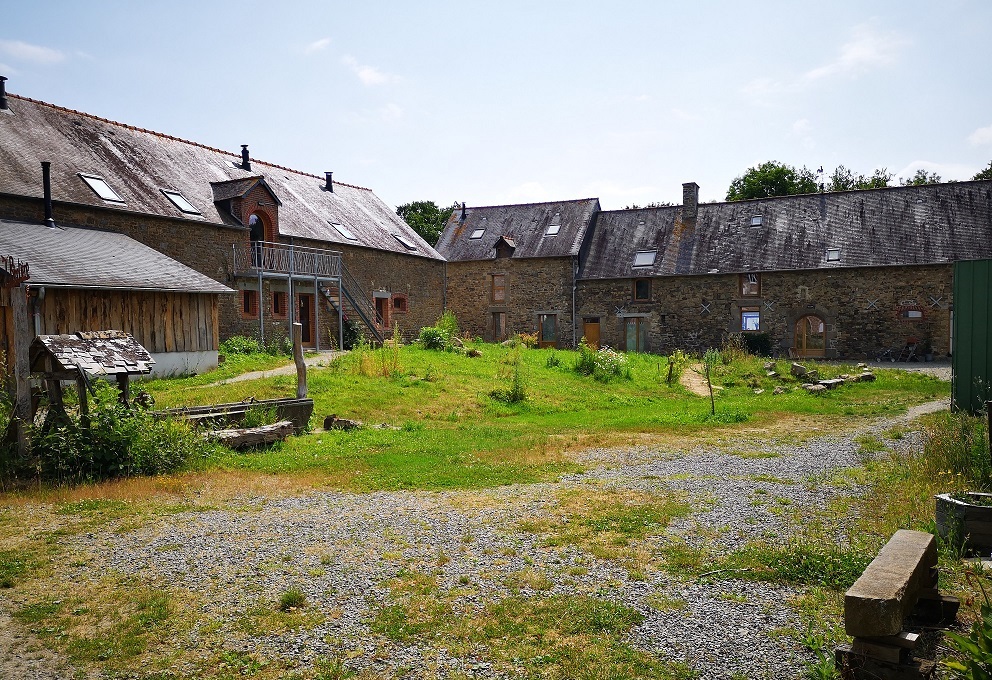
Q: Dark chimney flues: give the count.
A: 5